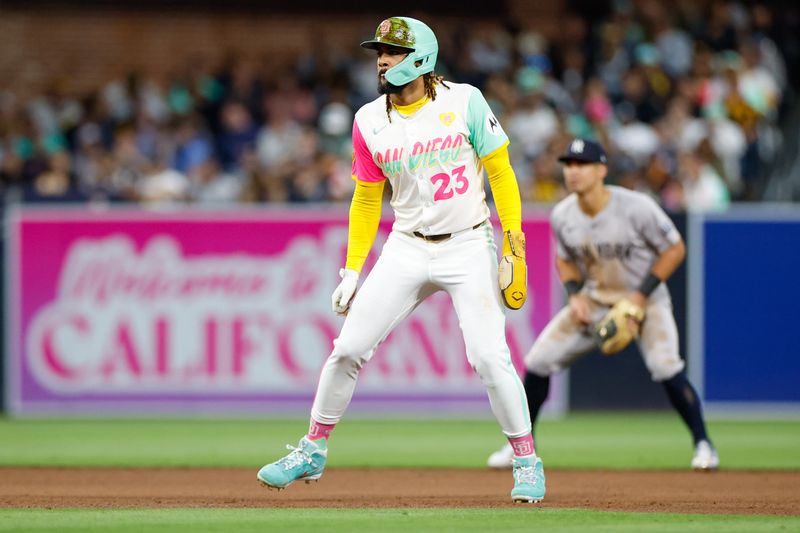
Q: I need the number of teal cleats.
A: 2